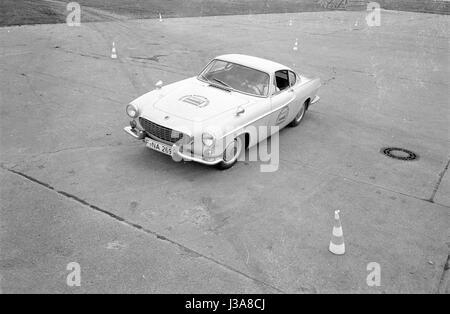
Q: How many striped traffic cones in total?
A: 6